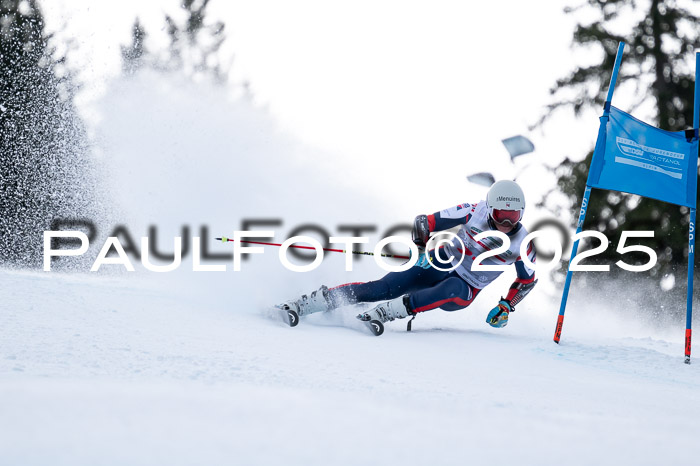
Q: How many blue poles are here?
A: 2